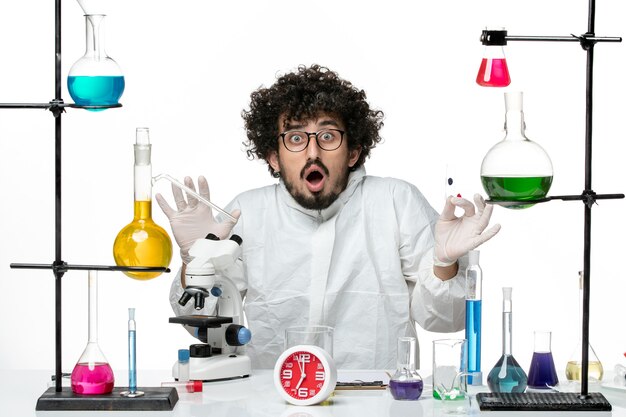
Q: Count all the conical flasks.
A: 2